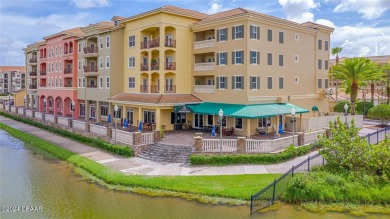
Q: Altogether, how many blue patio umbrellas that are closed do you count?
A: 5